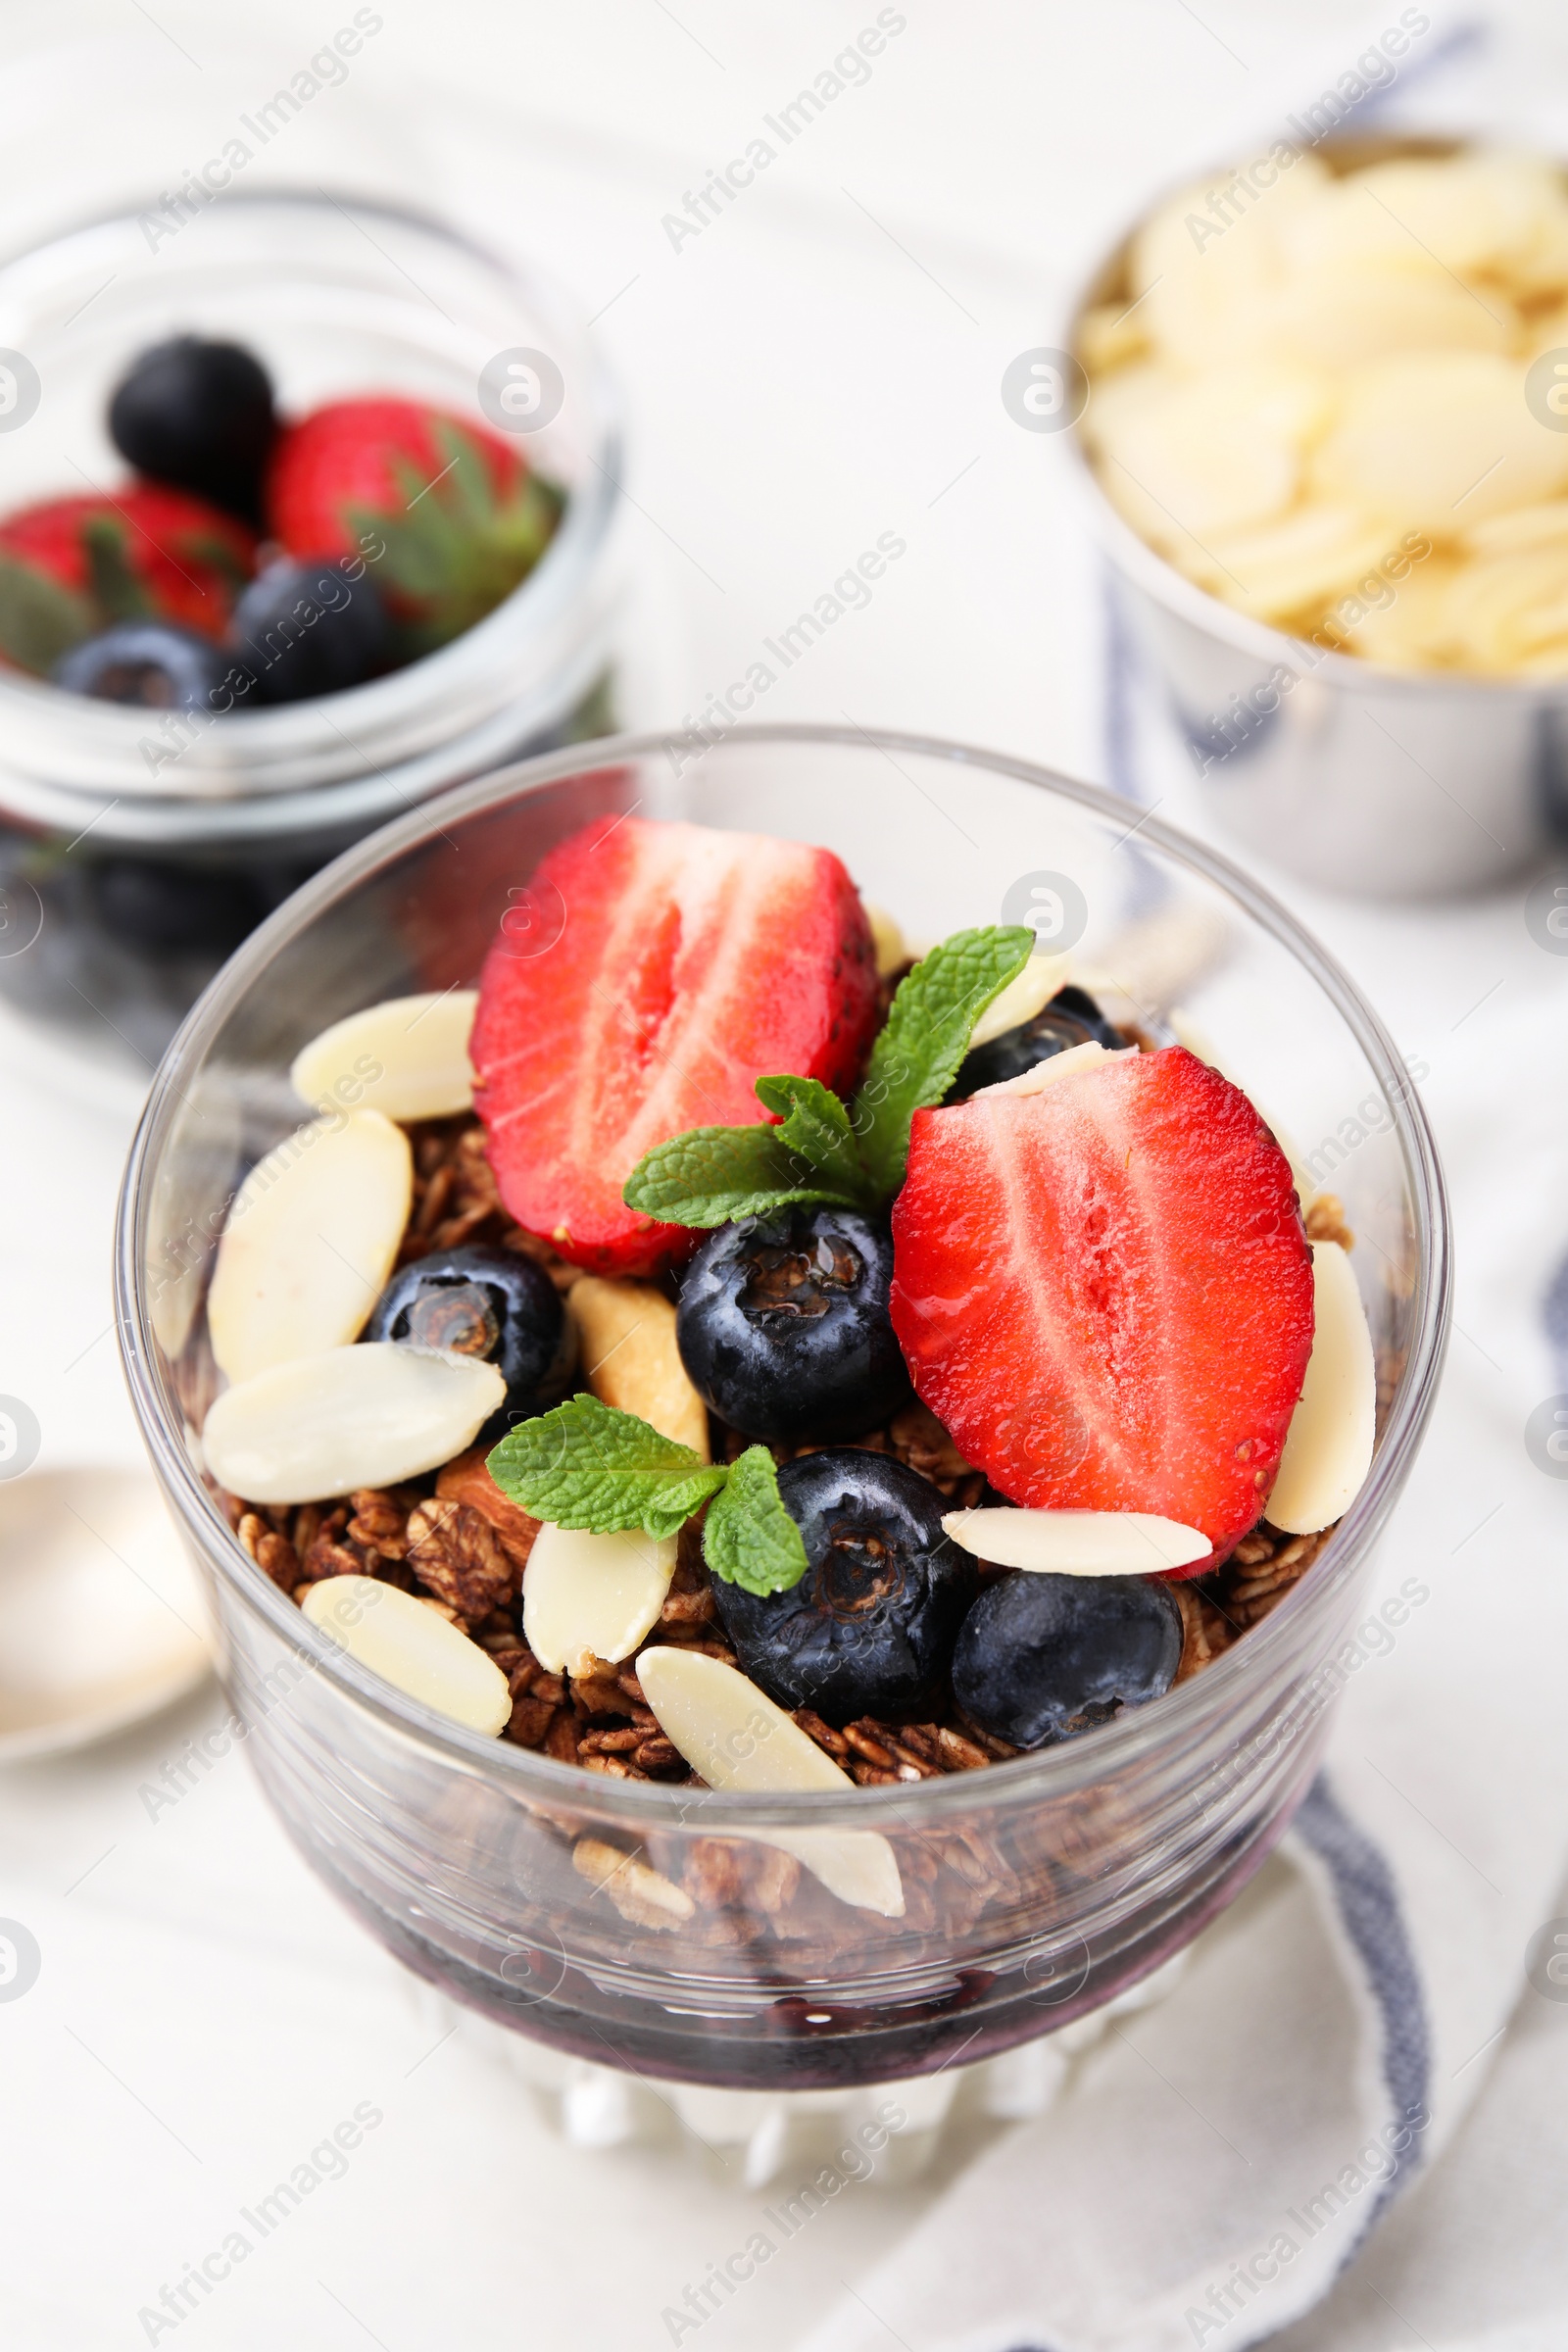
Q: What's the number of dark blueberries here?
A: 8